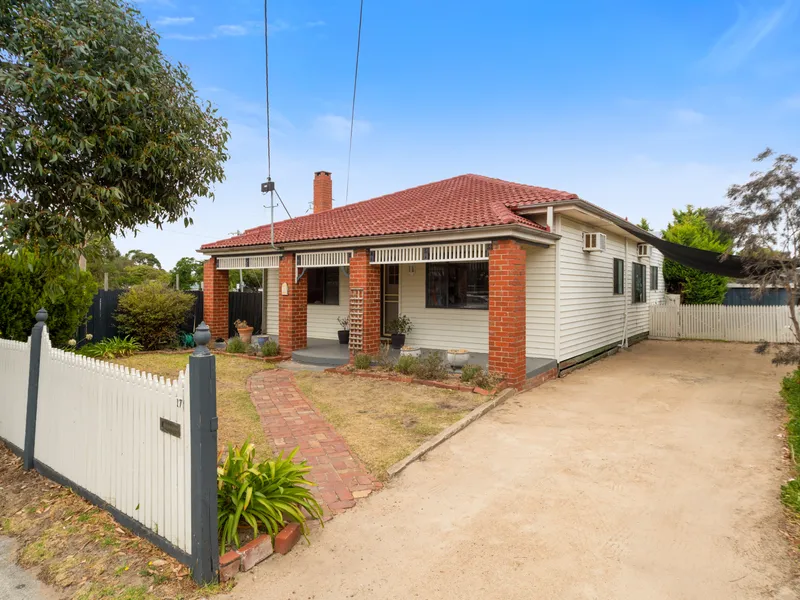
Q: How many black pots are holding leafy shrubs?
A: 2